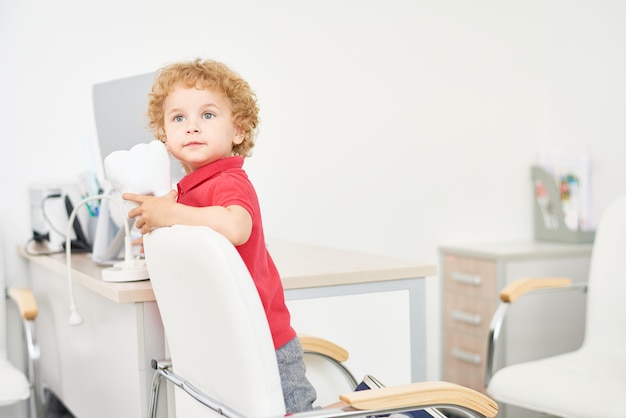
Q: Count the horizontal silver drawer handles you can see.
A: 3